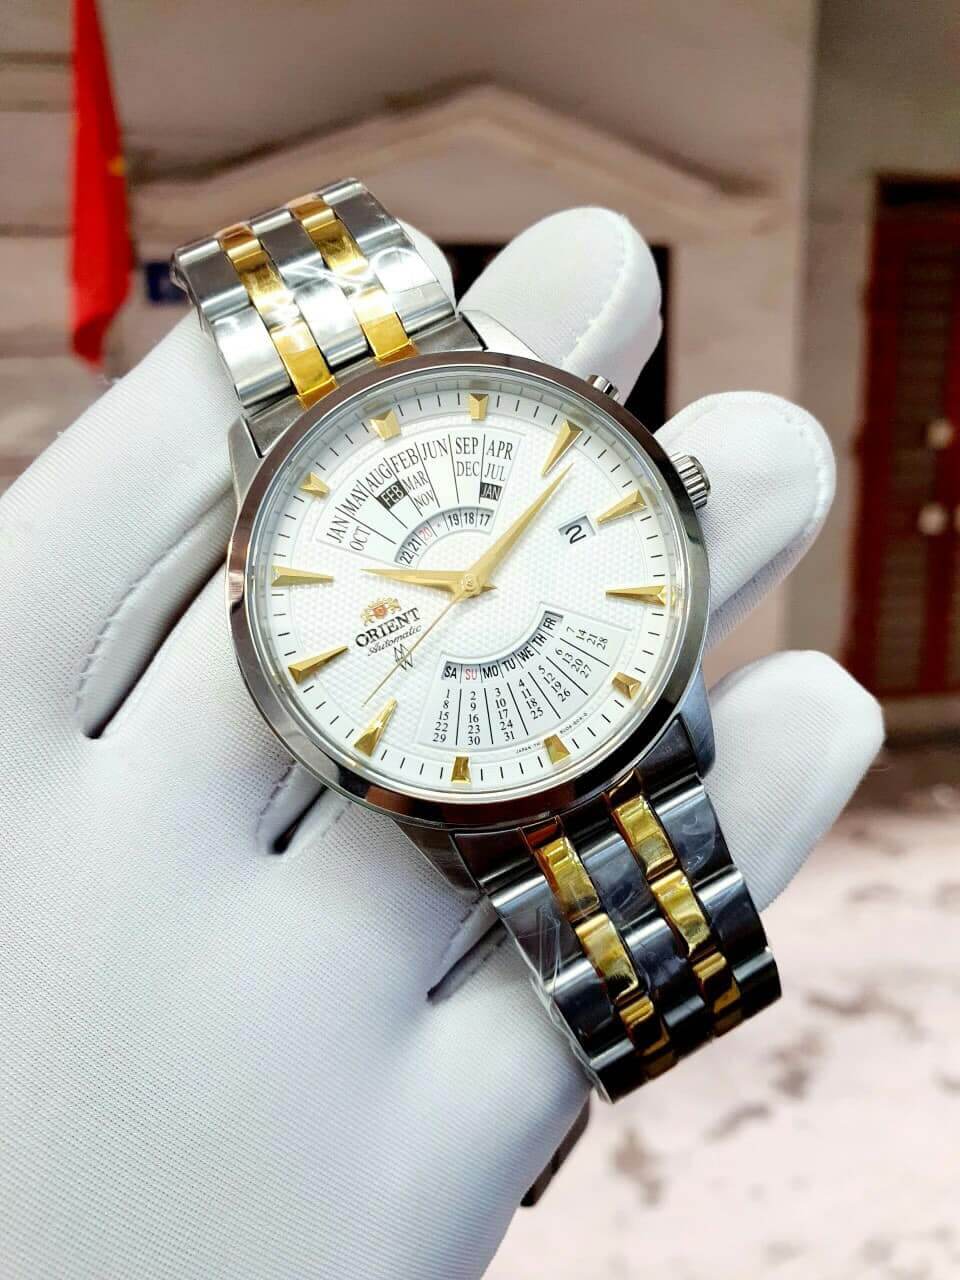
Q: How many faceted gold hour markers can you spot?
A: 12